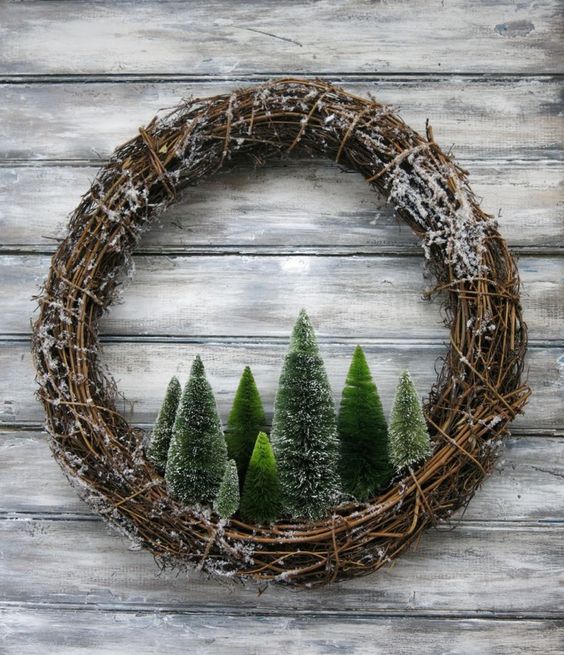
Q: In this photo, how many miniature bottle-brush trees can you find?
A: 8